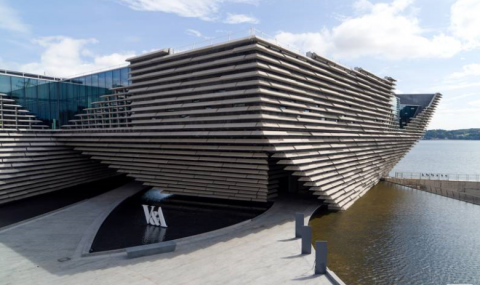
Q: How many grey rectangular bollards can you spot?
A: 3